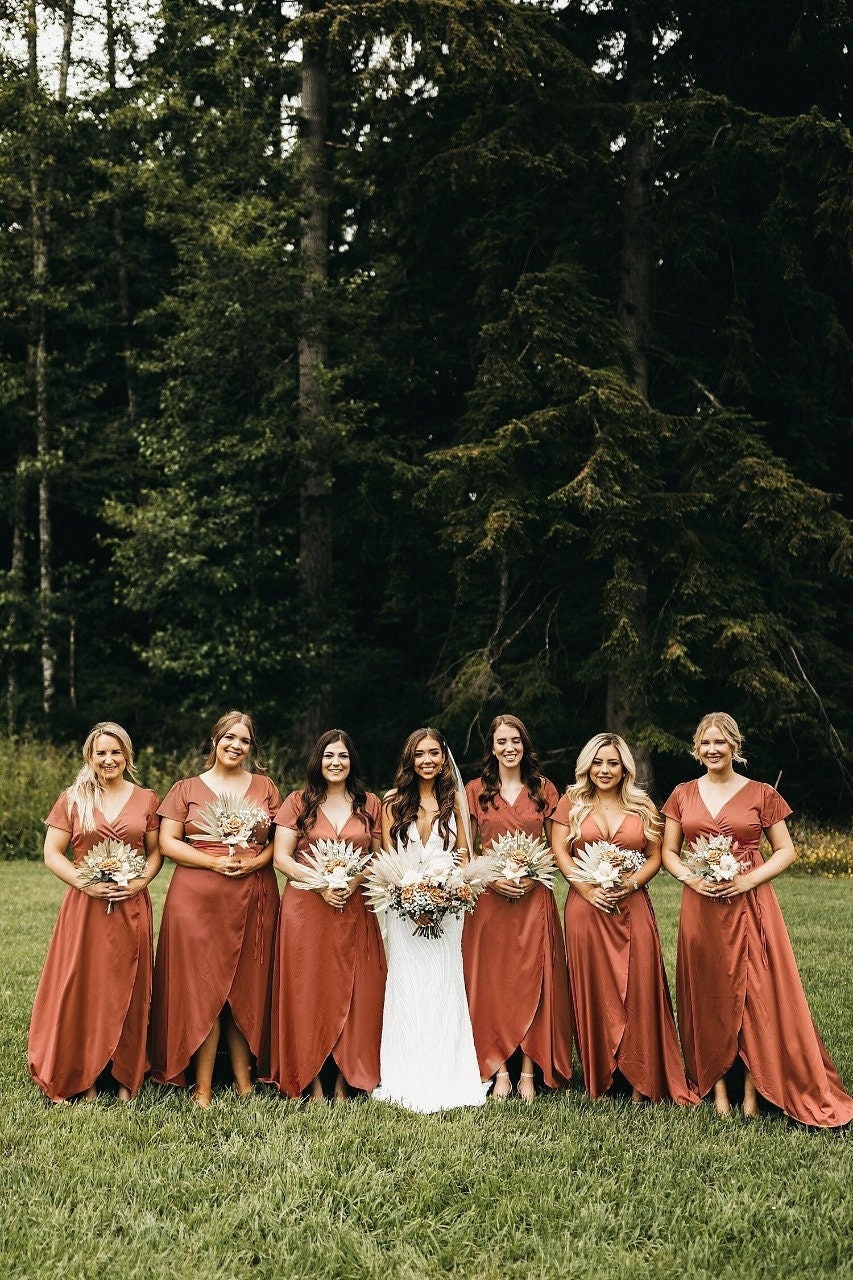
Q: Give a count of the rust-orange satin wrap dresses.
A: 6